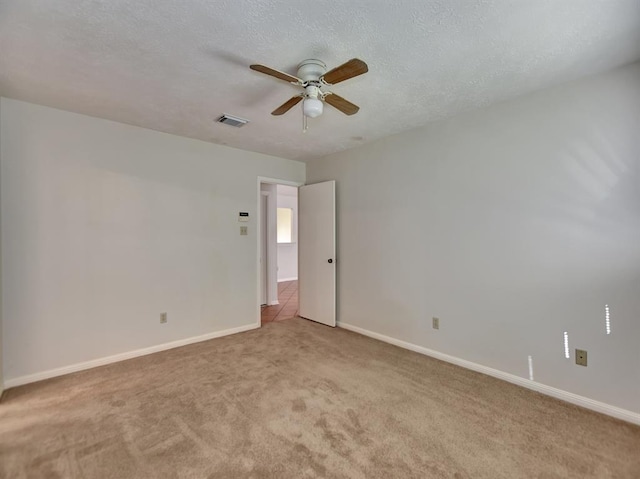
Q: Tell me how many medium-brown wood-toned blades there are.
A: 4